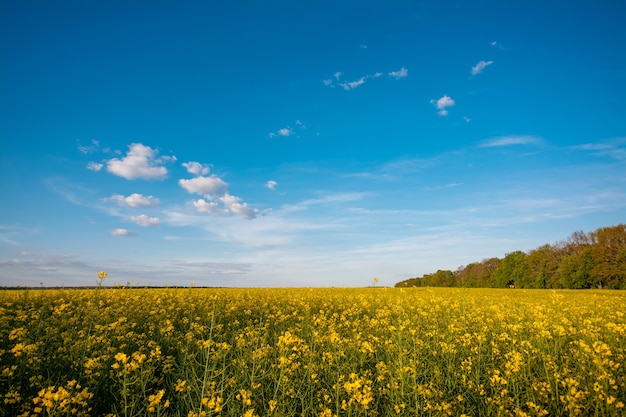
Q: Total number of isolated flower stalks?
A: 2